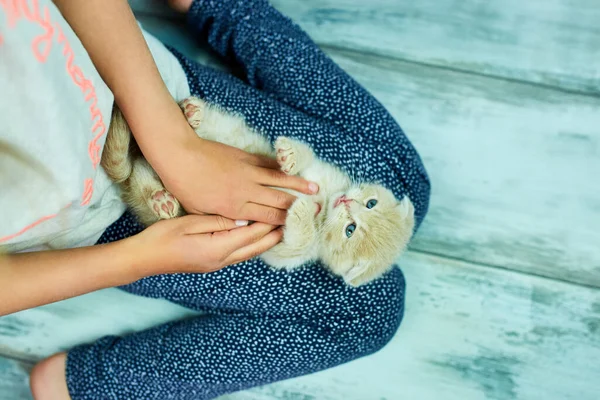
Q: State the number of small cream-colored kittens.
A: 1